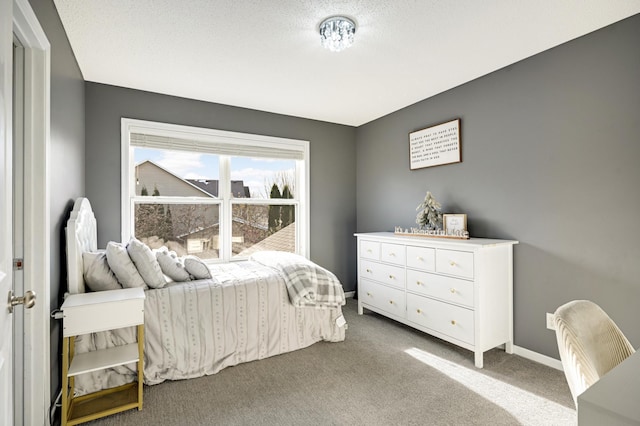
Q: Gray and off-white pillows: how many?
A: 5